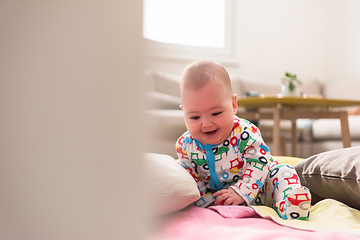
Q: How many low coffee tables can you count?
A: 1